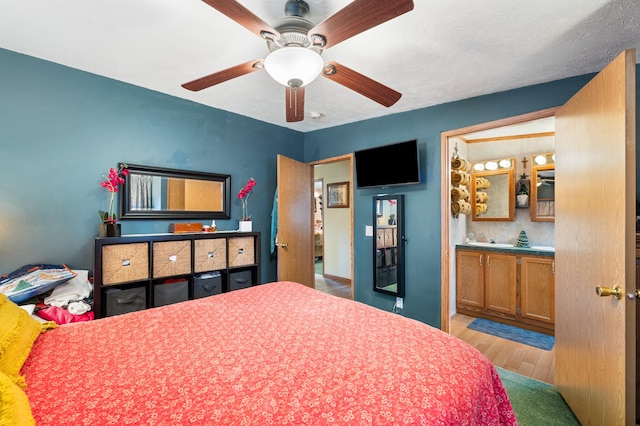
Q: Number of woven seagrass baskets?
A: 4